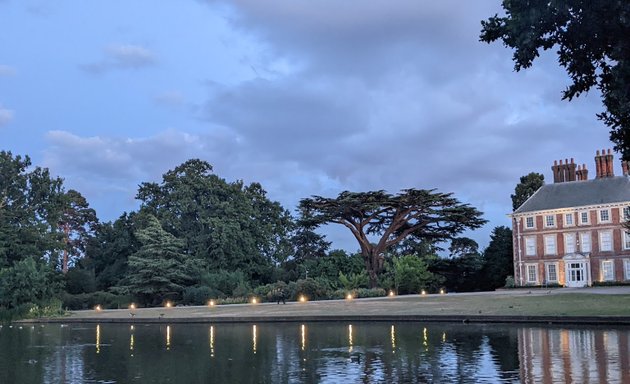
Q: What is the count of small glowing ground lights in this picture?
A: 10